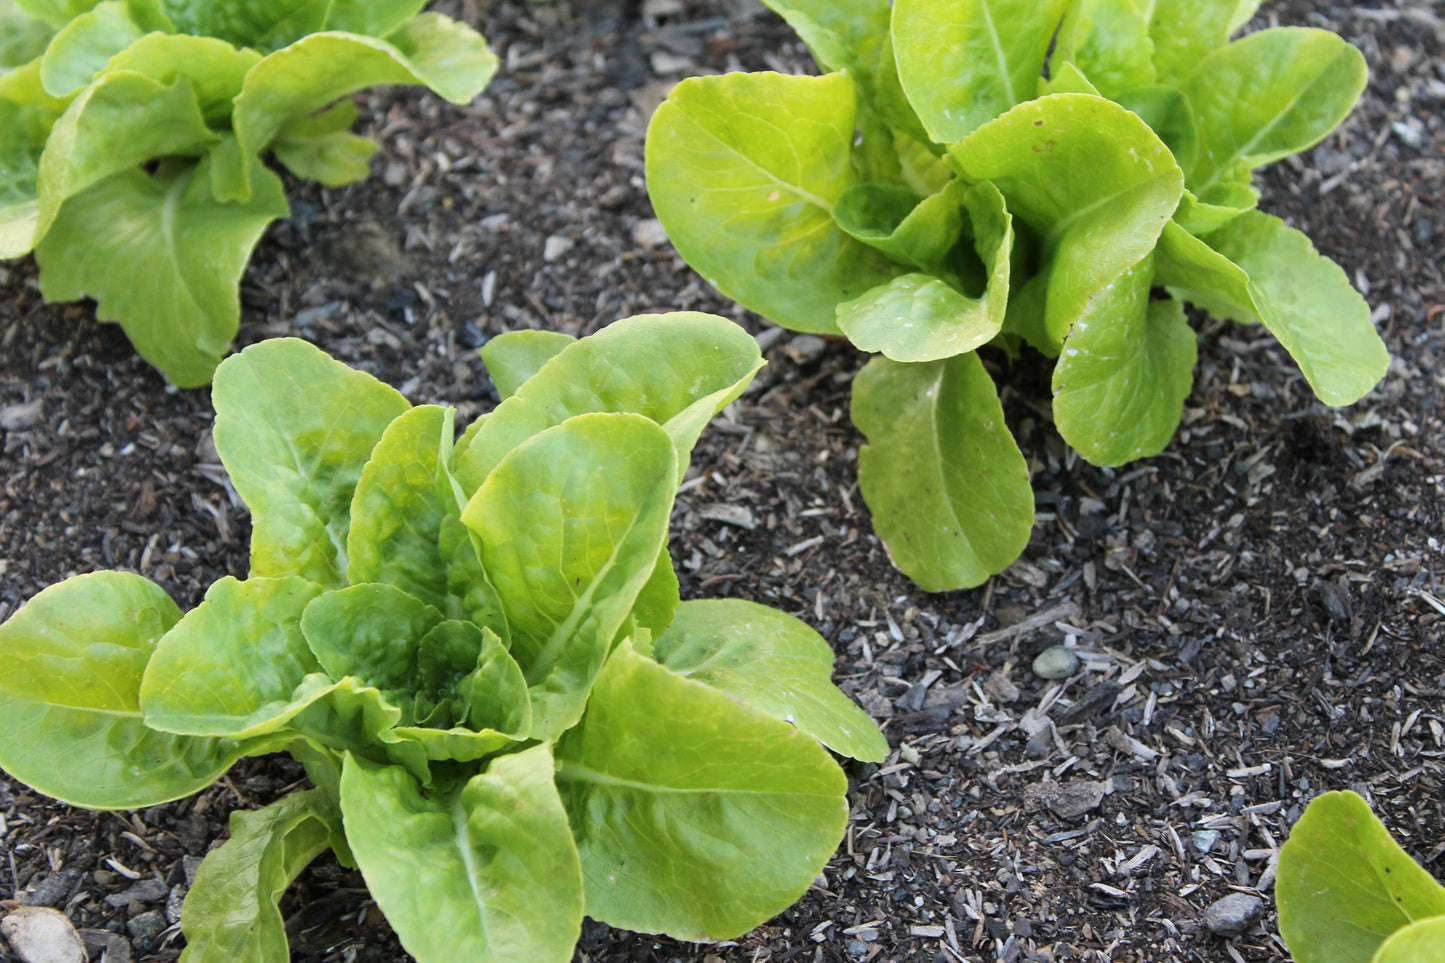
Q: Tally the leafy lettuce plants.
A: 4